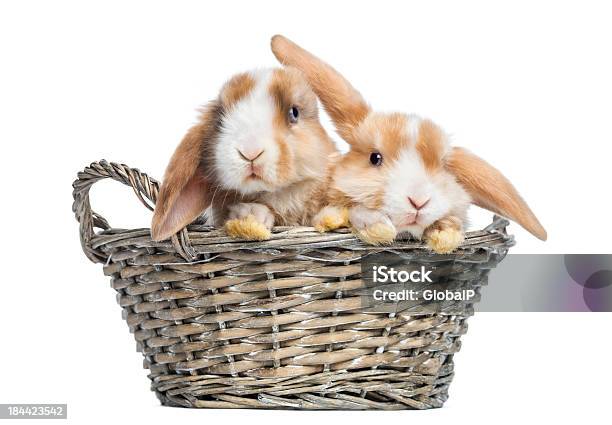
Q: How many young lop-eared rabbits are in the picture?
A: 2